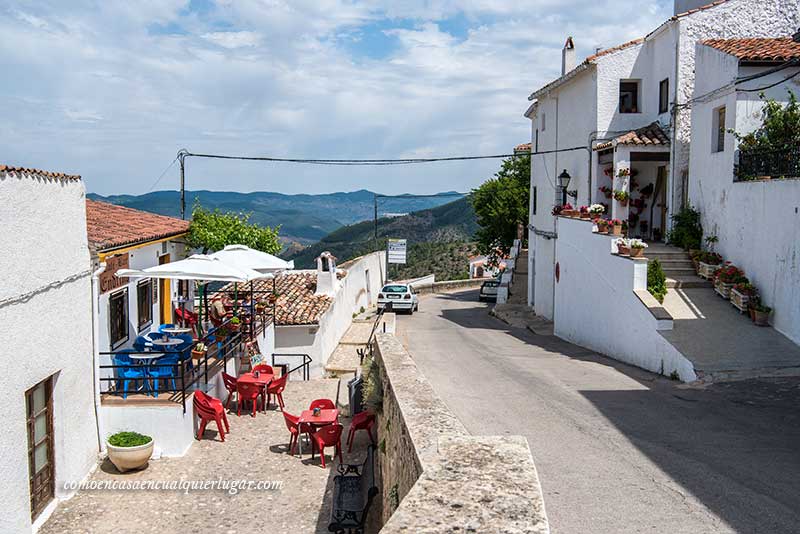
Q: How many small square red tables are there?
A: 2